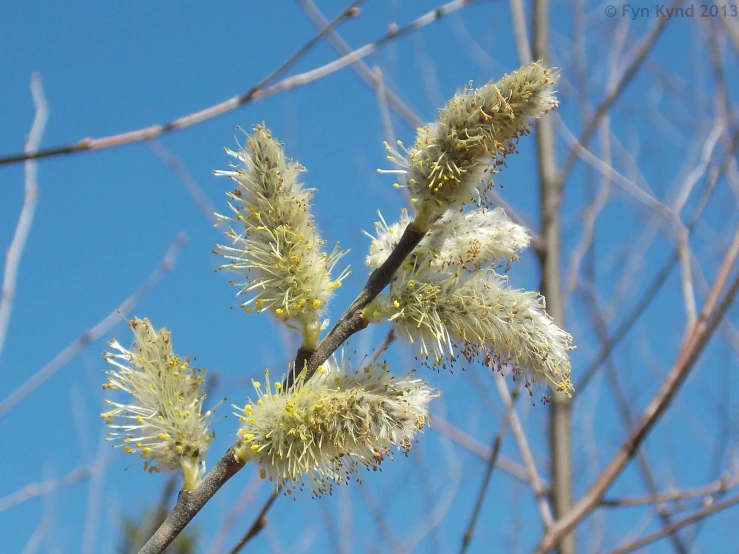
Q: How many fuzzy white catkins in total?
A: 6